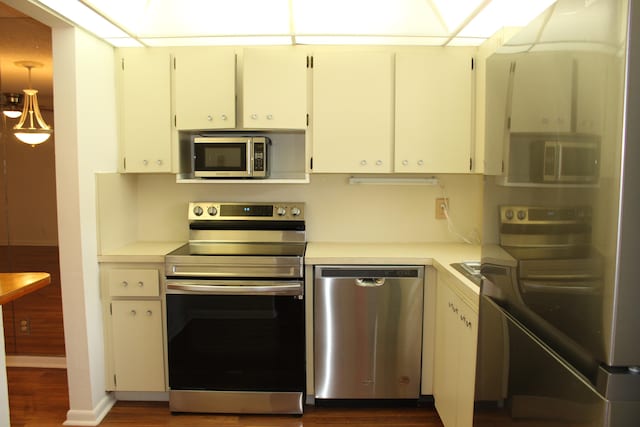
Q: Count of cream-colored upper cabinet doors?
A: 5